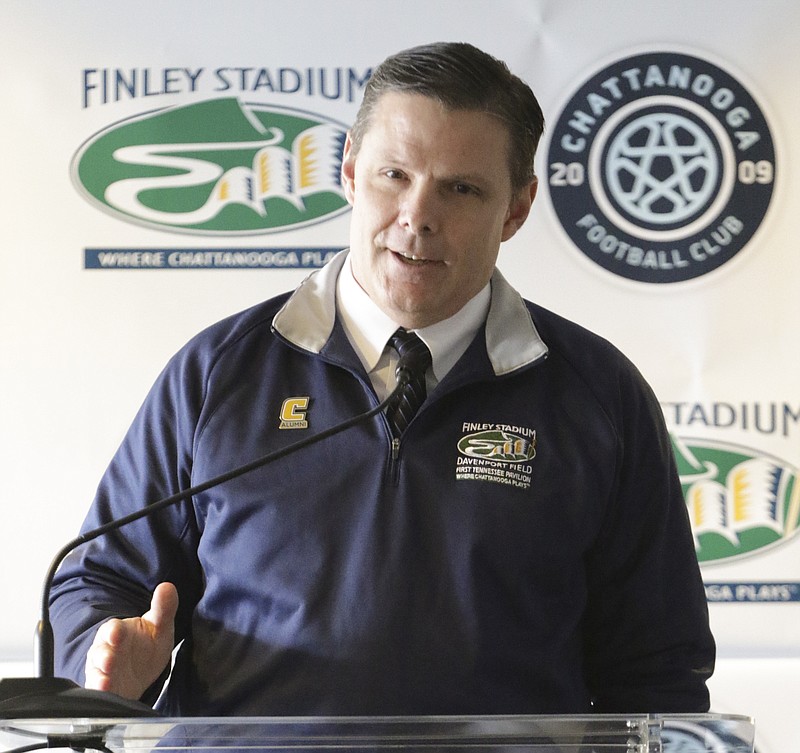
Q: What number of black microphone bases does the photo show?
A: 1